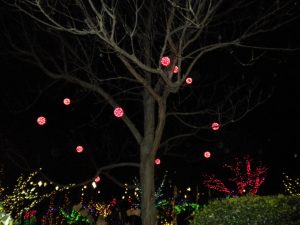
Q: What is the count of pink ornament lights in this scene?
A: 11